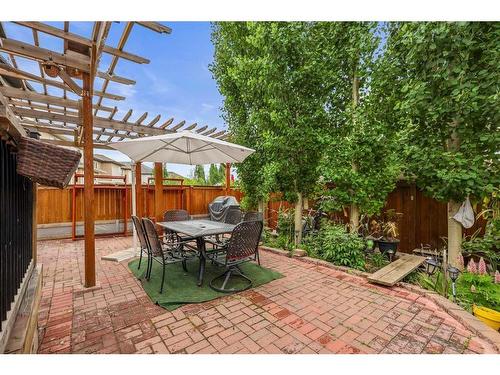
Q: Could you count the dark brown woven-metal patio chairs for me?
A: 6